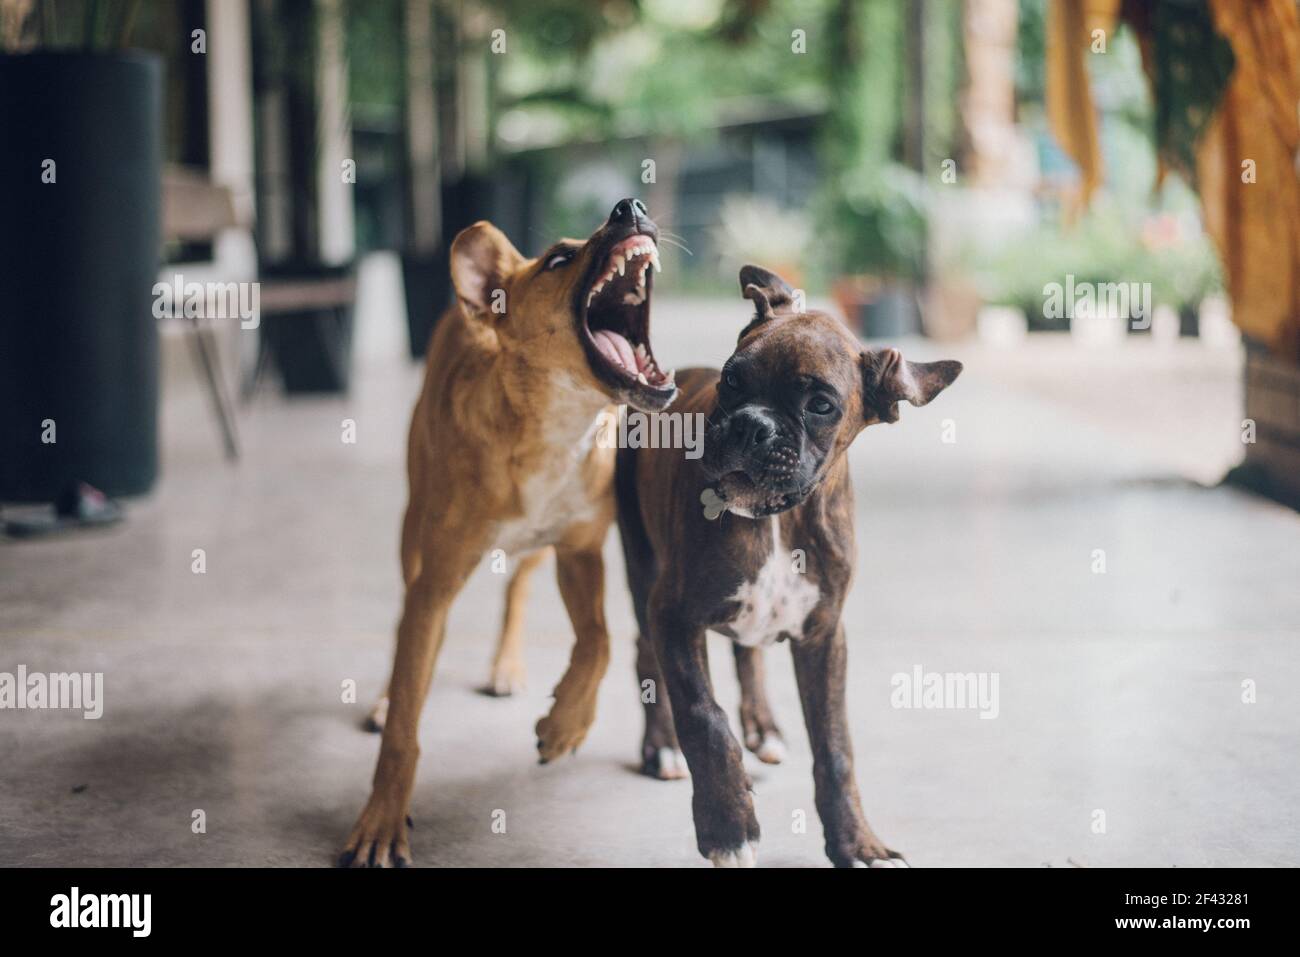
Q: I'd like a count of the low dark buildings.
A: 1